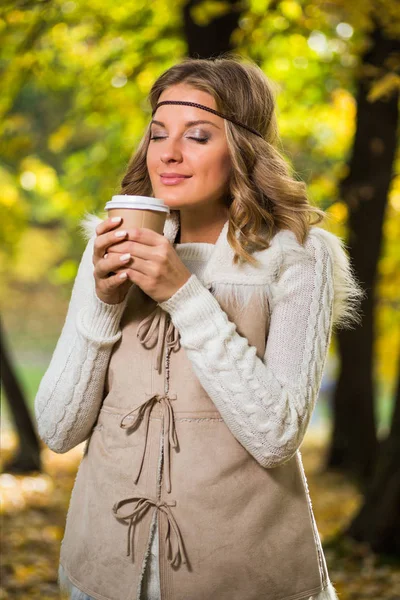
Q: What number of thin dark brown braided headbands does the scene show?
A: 1